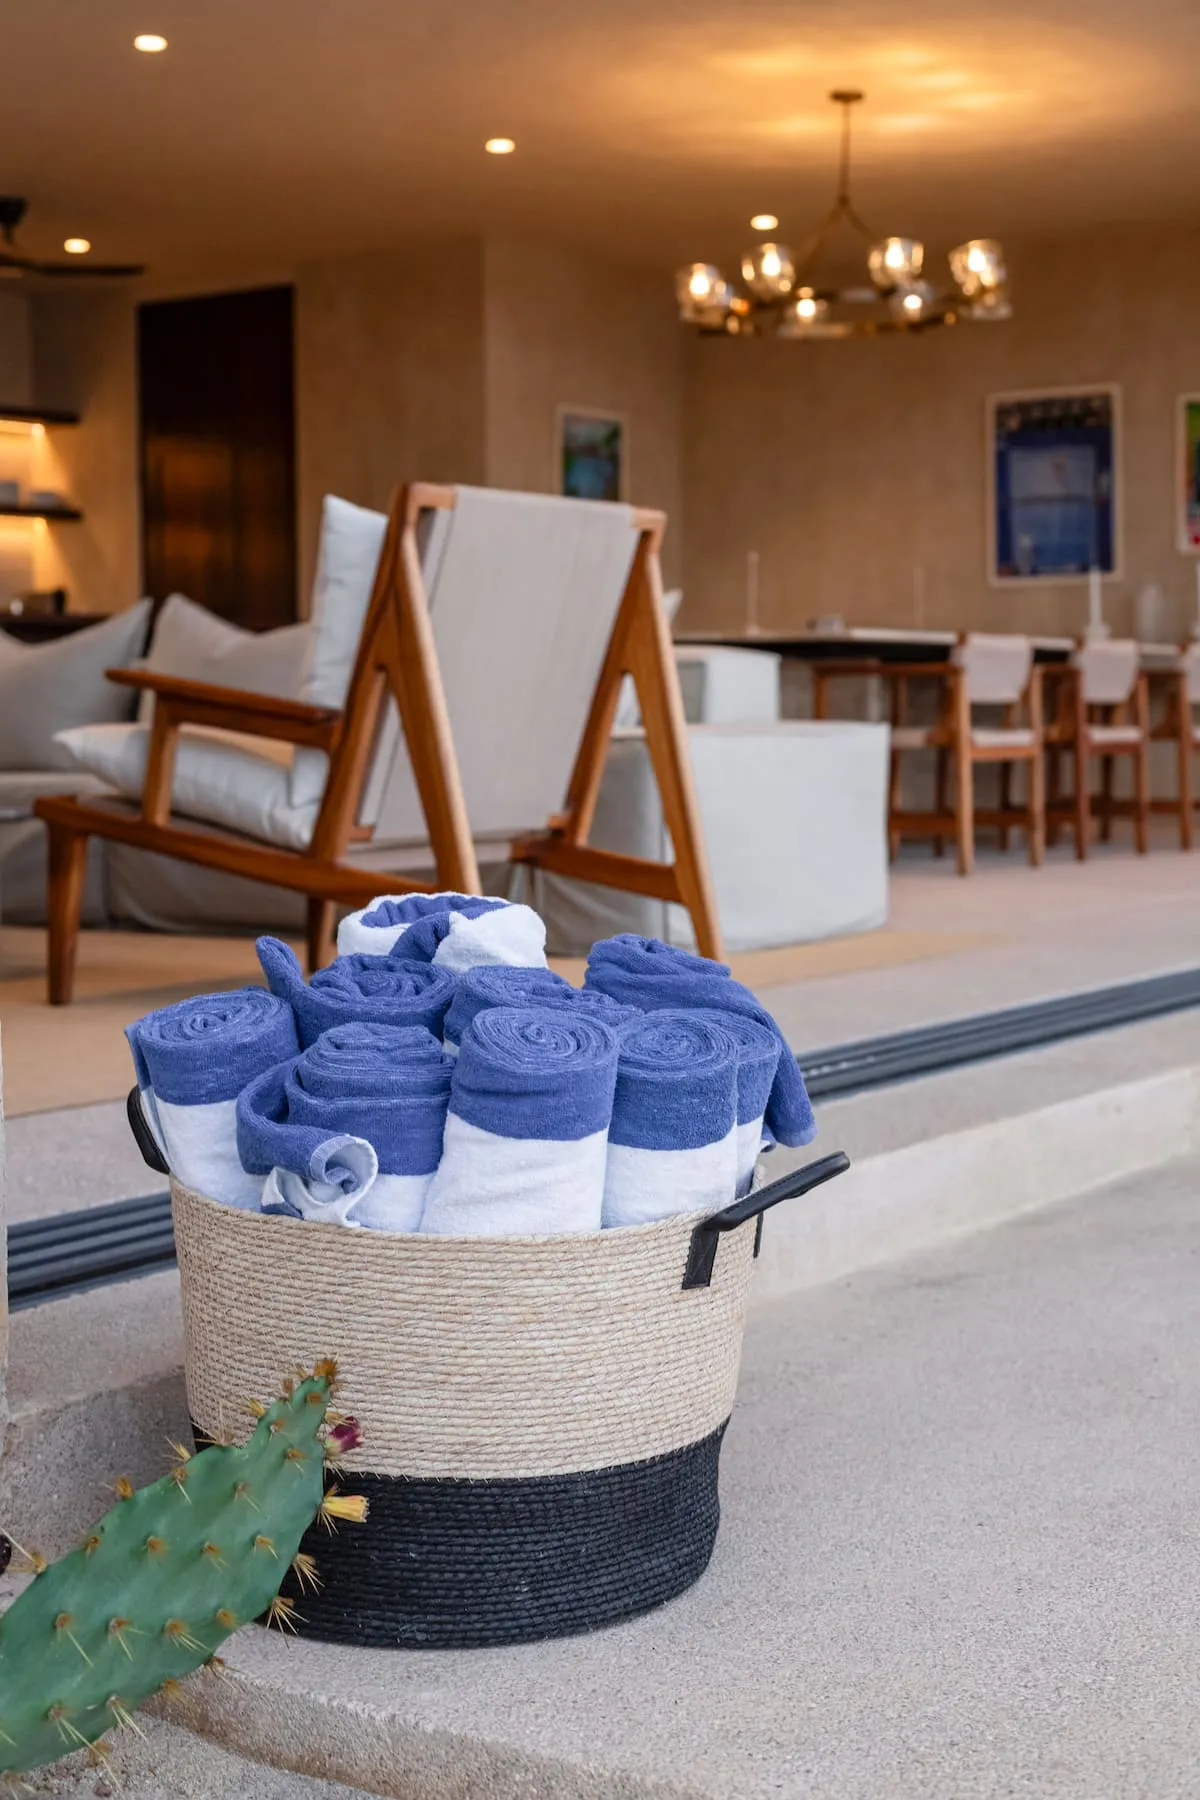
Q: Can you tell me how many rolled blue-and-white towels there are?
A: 9